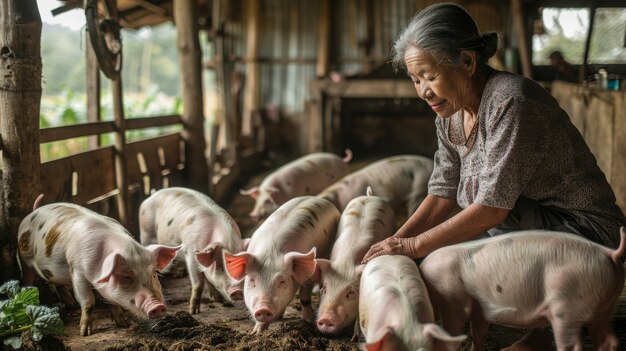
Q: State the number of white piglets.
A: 8